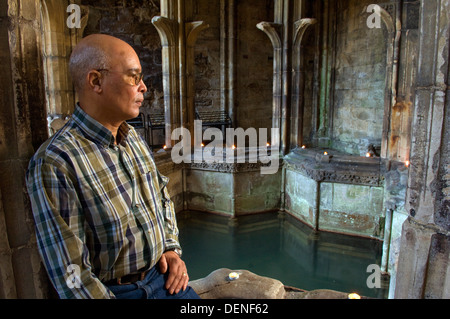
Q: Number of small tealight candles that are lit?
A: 10